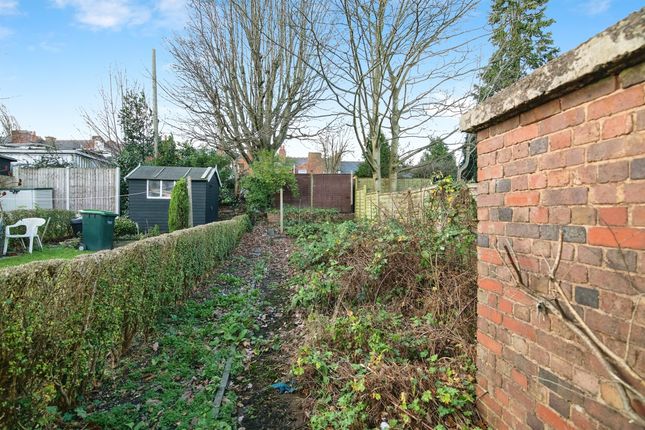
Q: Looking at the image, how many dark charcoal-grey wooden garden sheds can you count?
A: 1